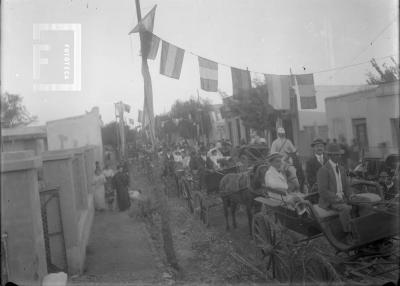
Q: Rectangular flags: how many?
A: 6